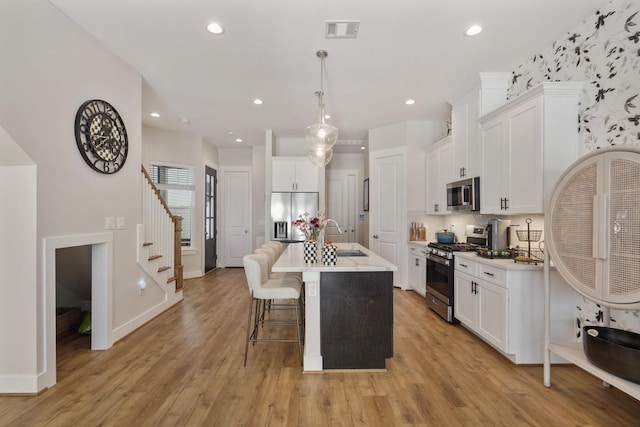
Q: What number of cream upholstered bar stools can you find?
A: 4